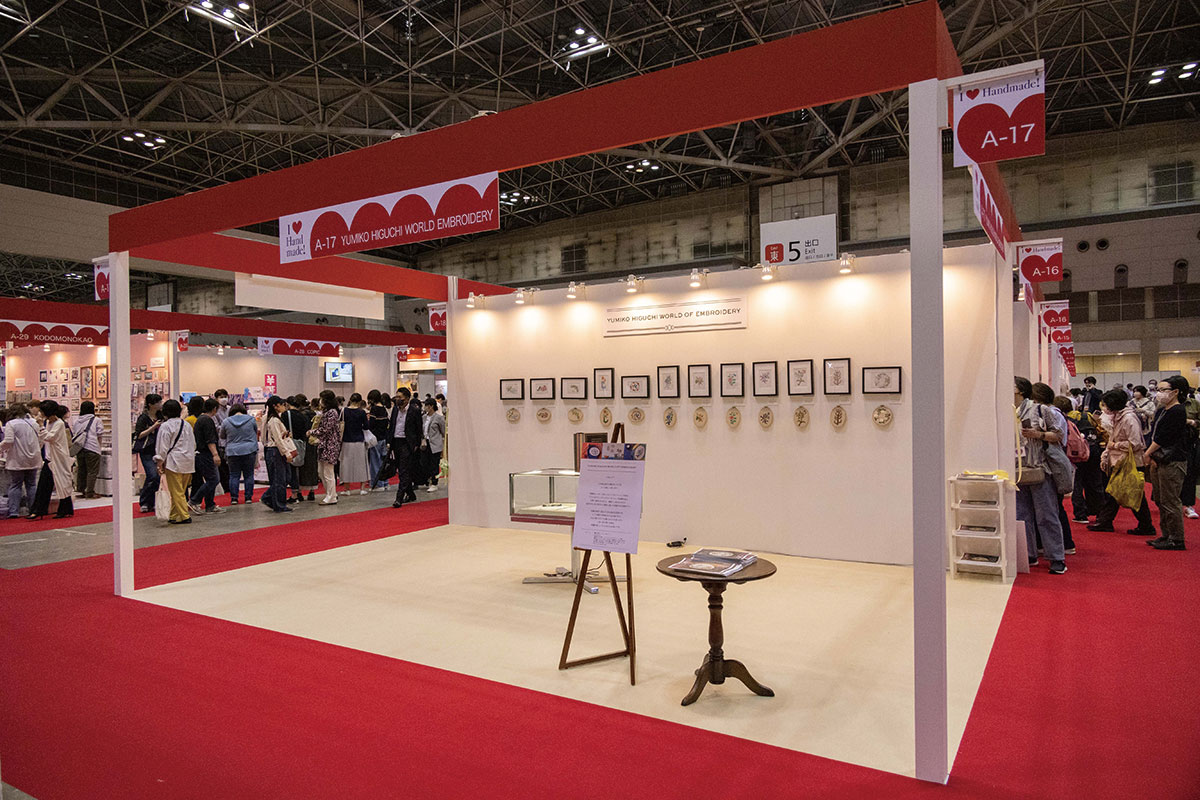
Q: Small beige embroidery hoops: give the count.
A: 12